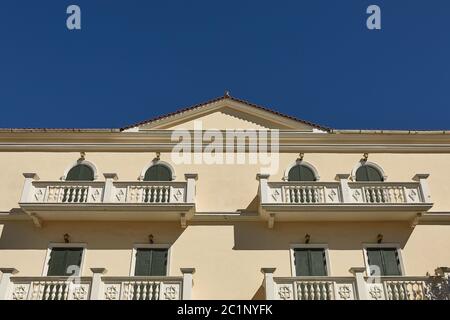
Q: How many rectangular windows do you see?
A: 4